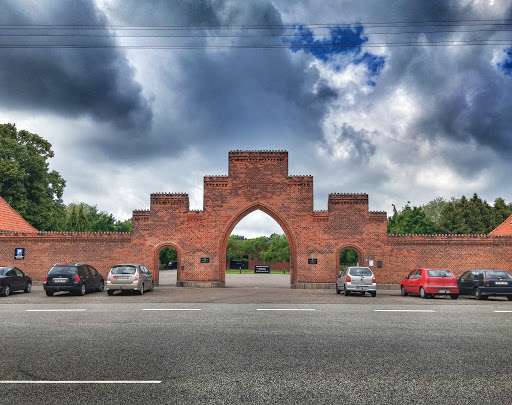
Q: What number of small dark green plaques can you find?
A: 2